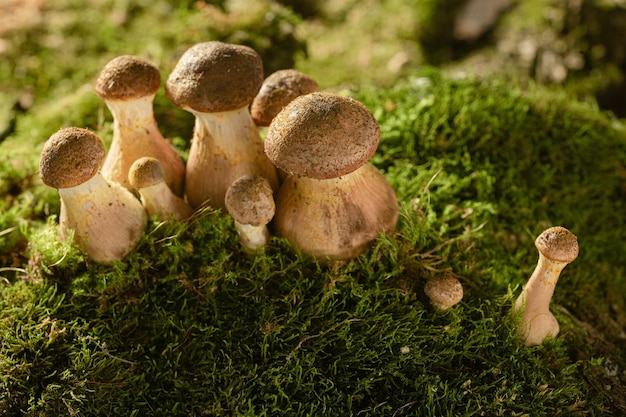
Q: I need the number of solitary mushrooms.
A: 2